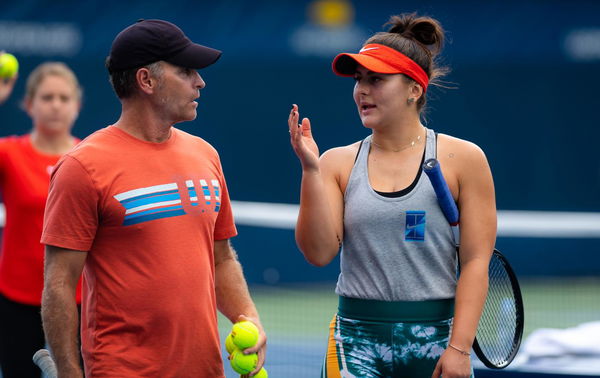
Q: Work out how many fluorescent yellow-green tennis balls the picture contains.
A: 5